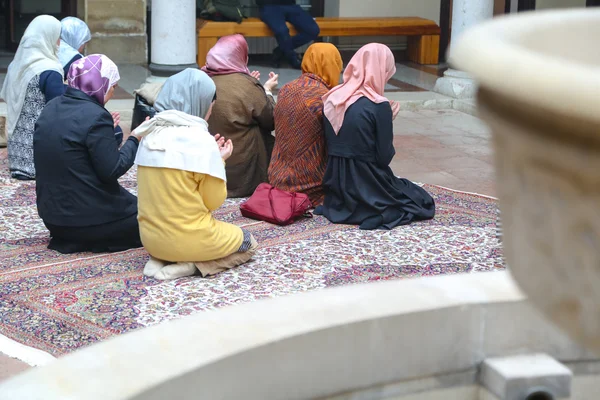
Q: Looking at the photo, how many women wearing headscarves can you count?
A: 7